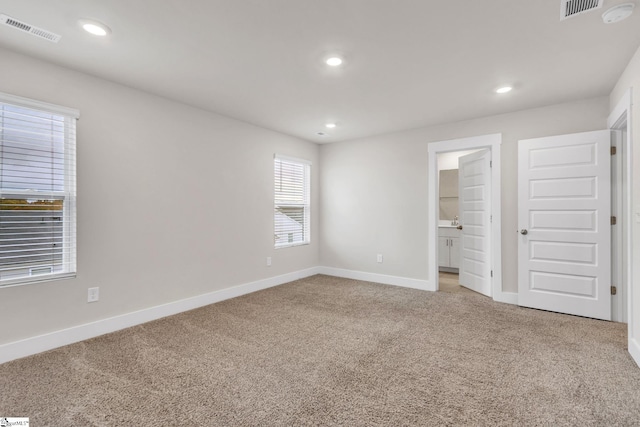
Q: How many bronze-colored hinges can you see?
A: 3